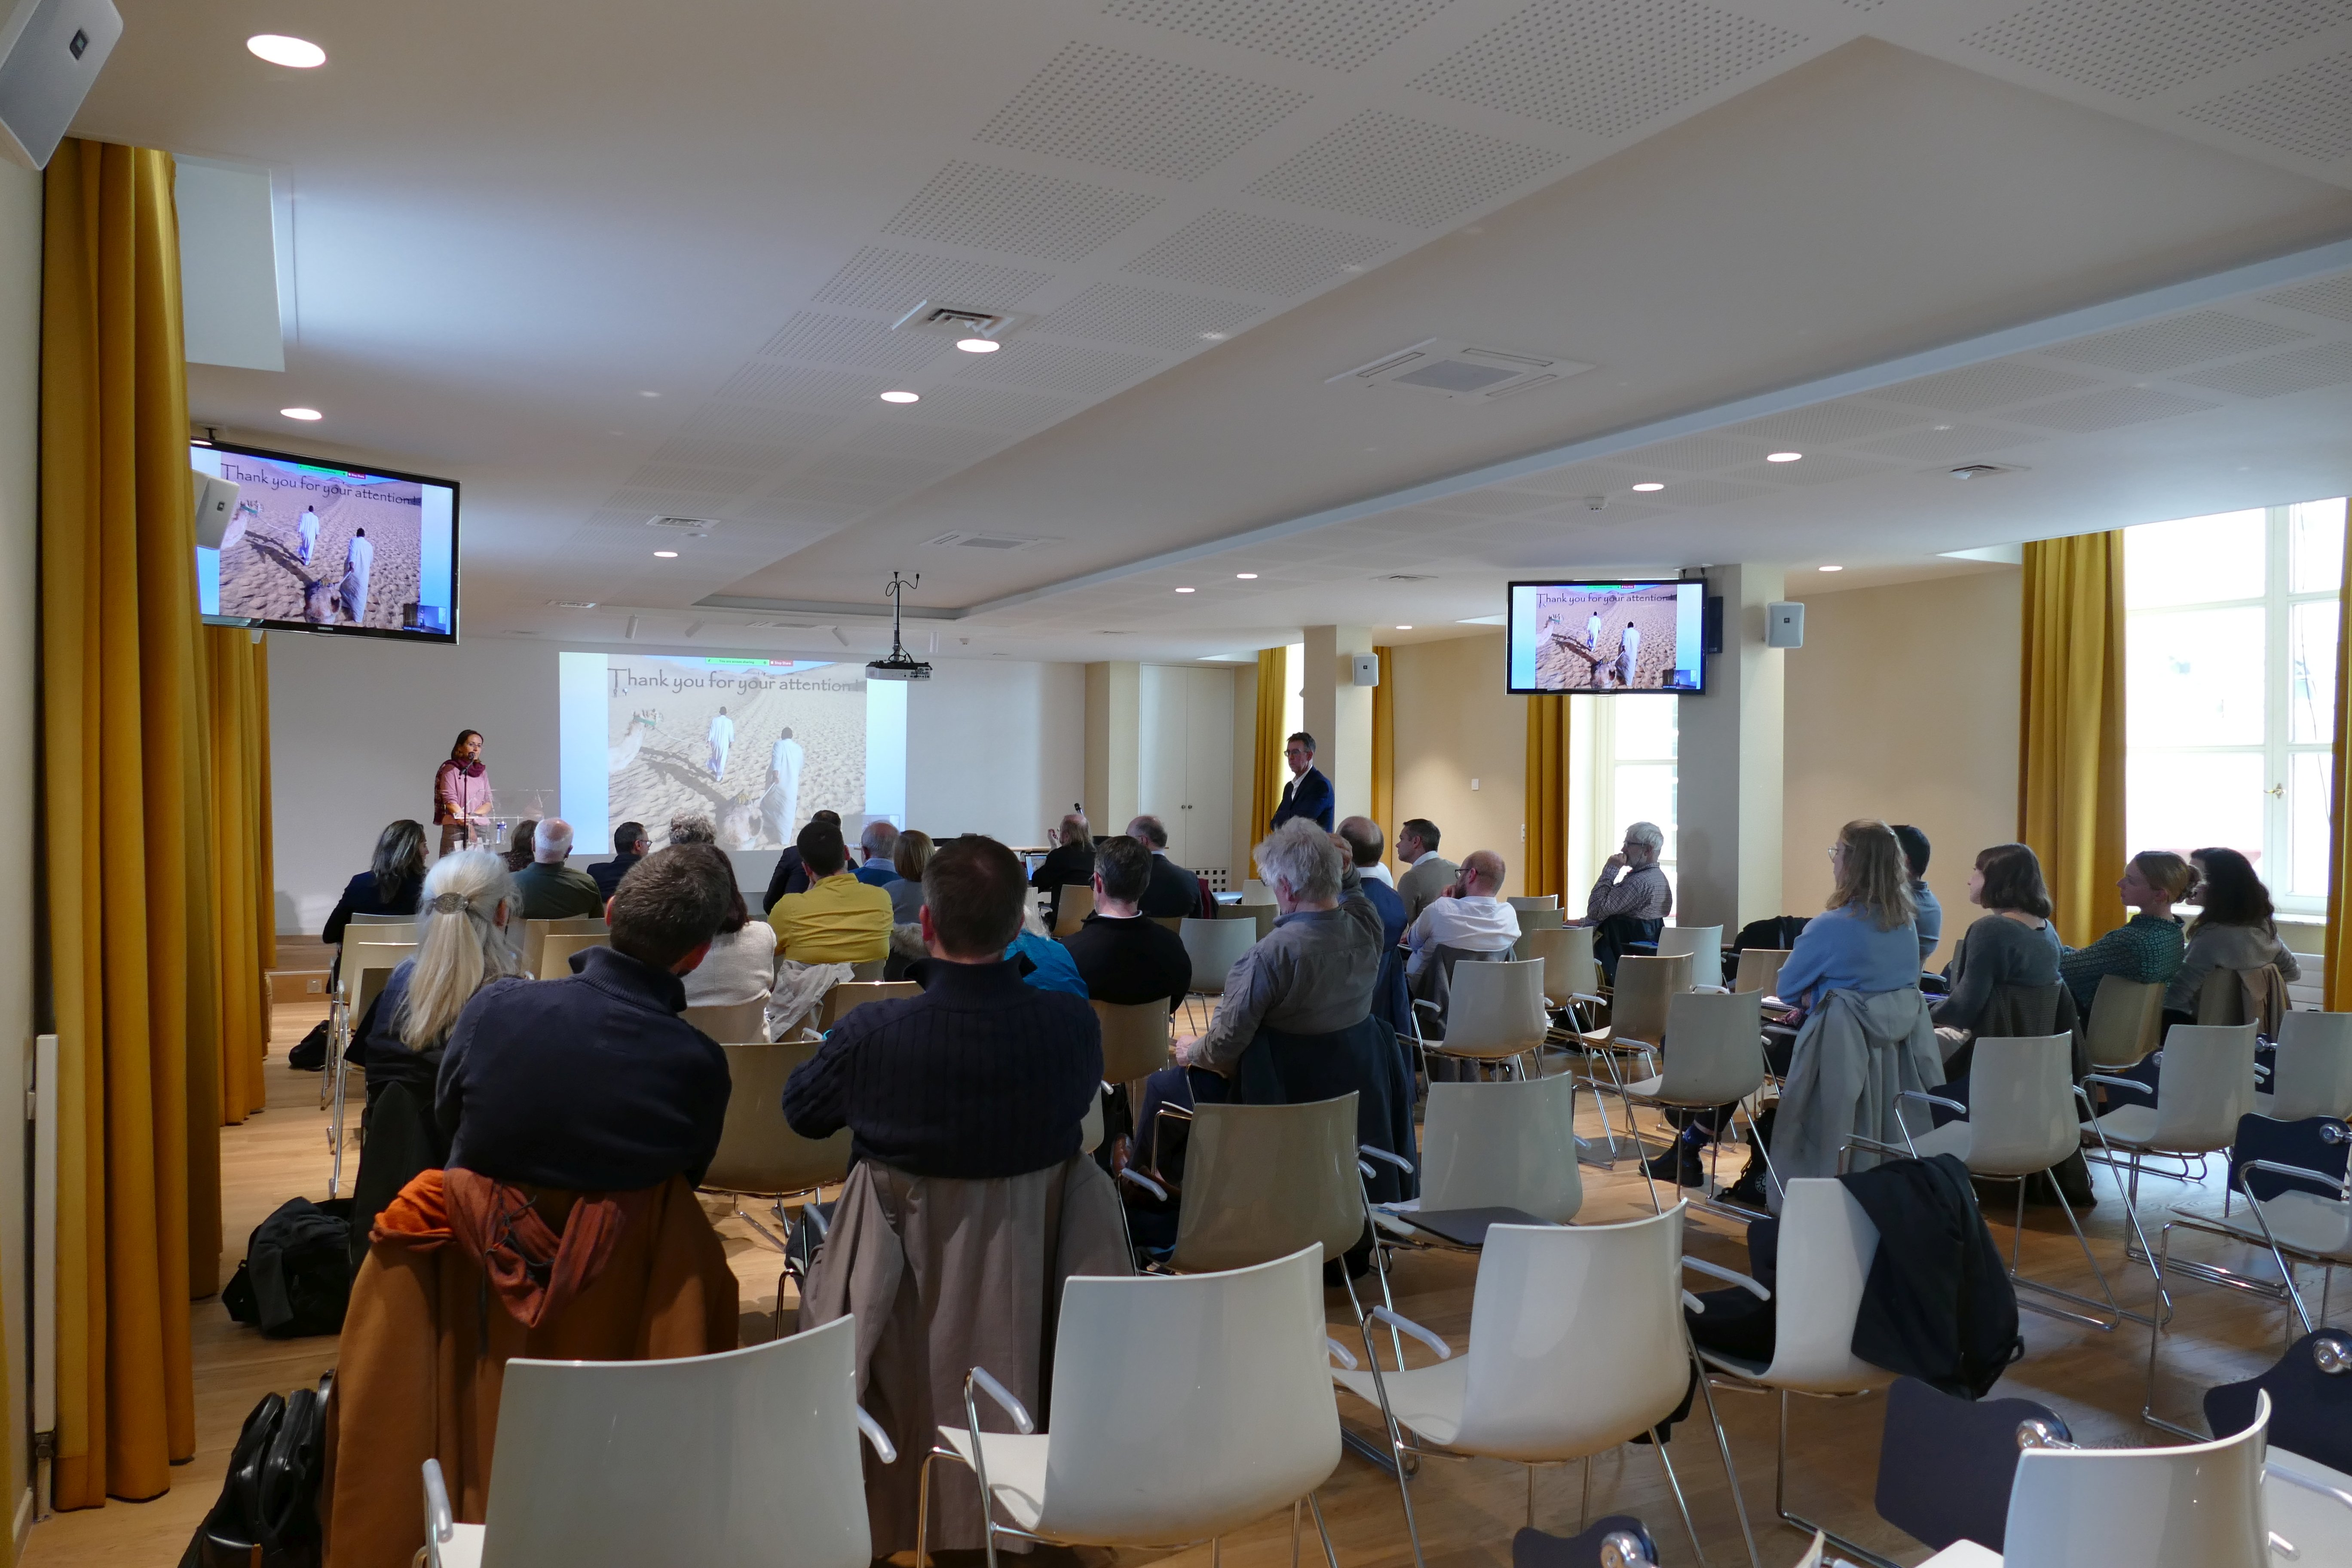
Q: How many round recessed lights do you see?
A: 11